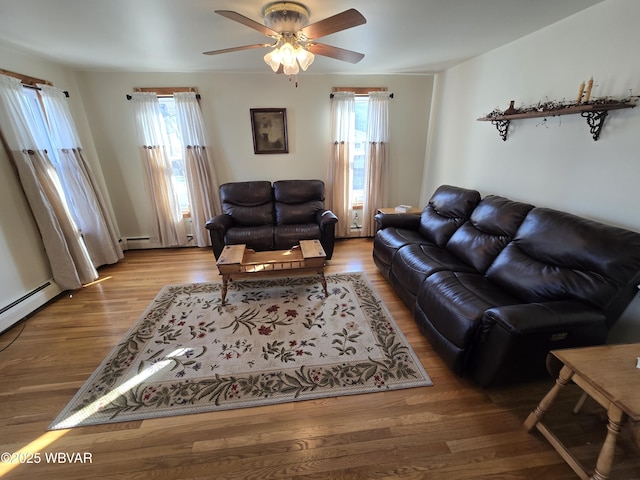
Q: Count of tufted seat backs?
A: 5